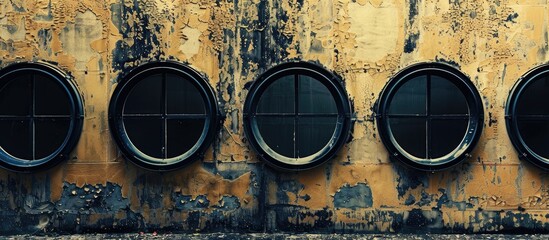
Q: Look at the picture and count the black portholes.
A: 5